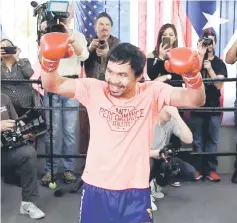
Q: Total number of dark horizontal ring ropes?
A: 3